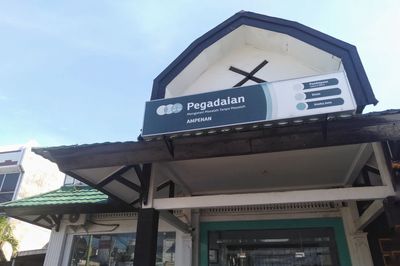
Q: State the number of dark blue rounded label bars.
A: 3